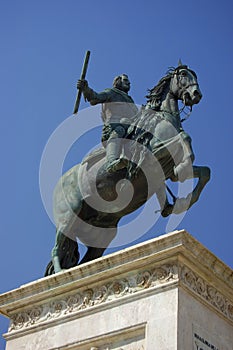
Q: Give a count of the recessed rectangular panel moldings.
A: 1